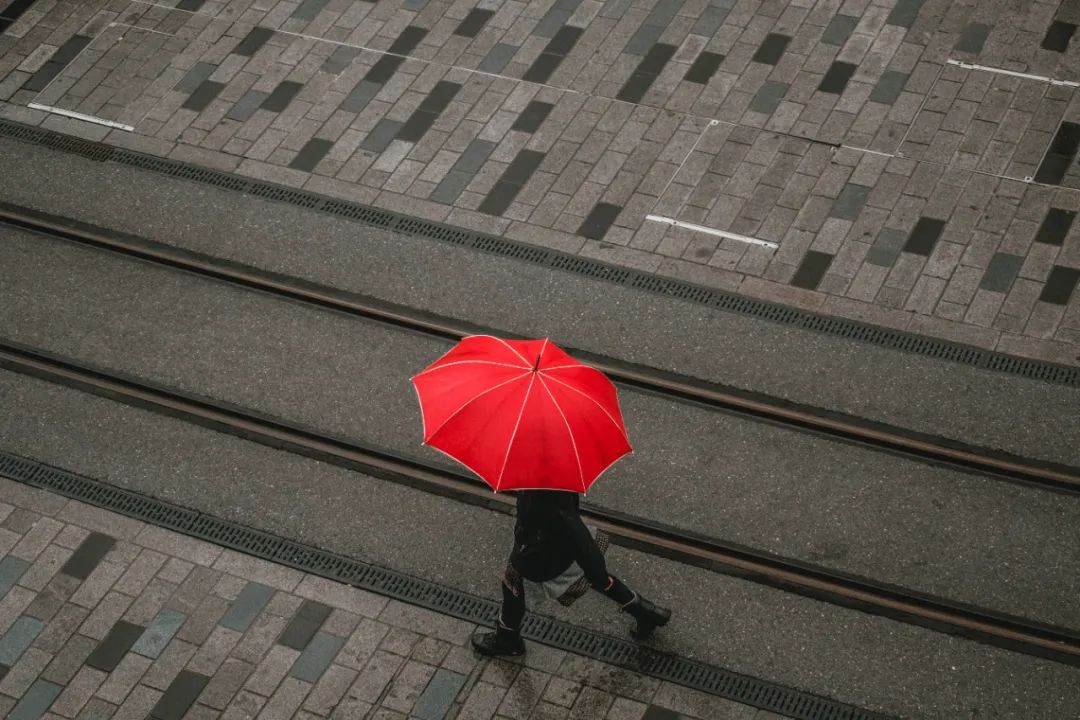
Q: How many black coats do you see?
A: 1